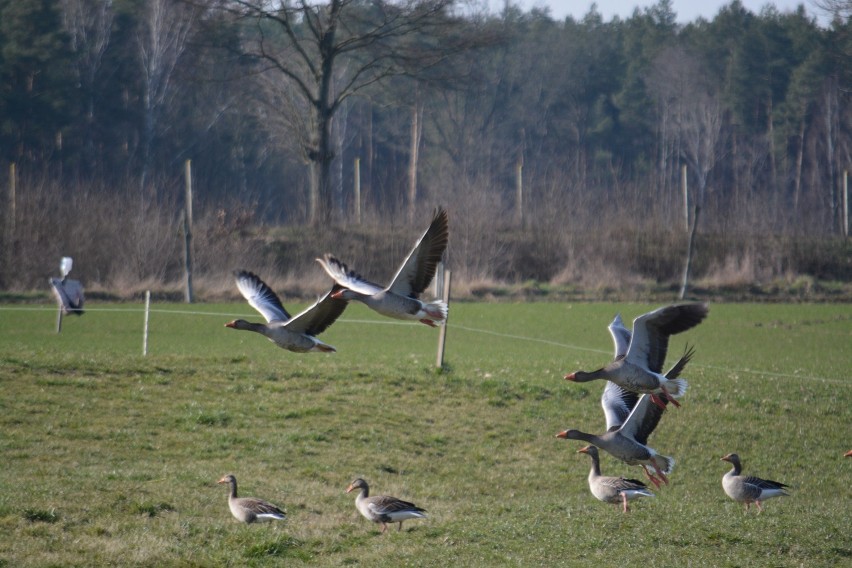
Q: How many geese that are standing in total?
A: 4